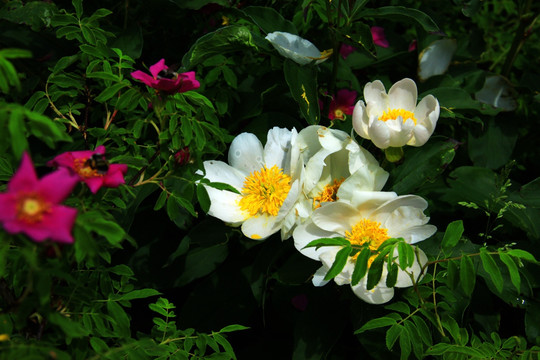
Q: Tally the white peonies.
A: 4